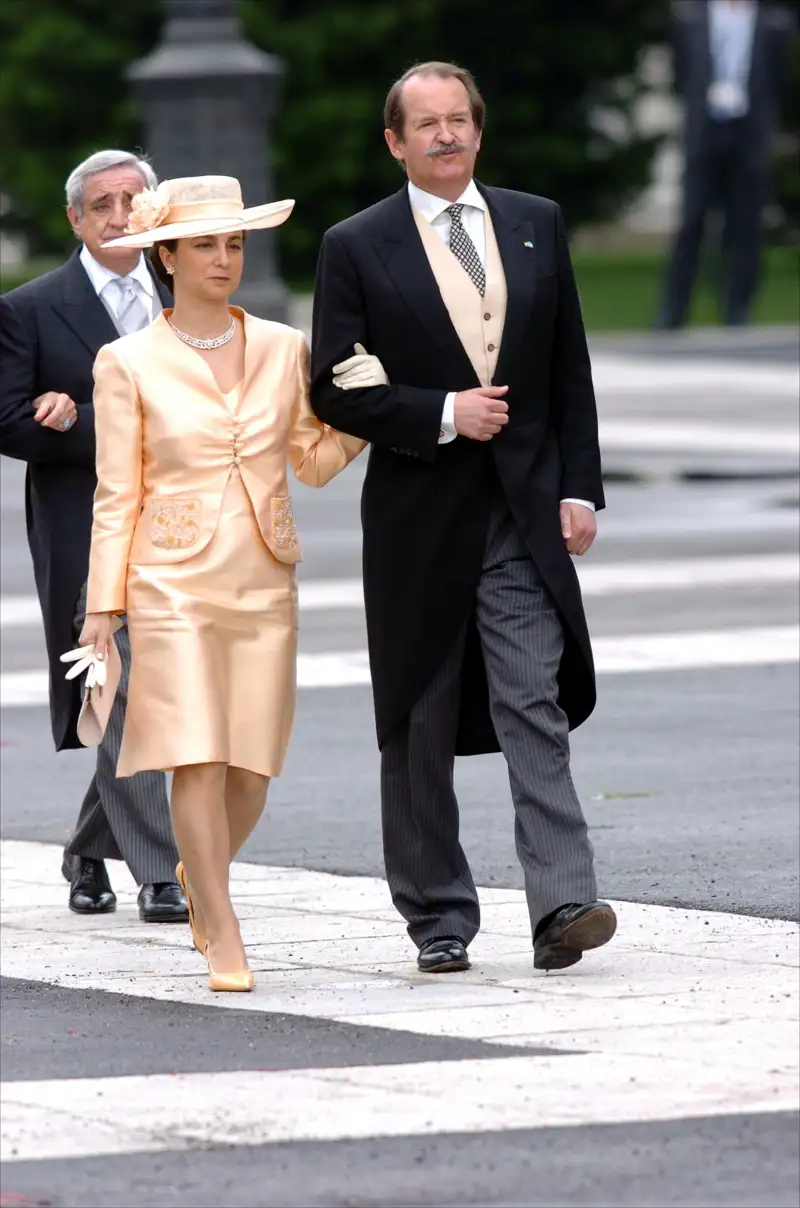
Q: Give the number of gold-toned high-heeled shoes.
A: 2